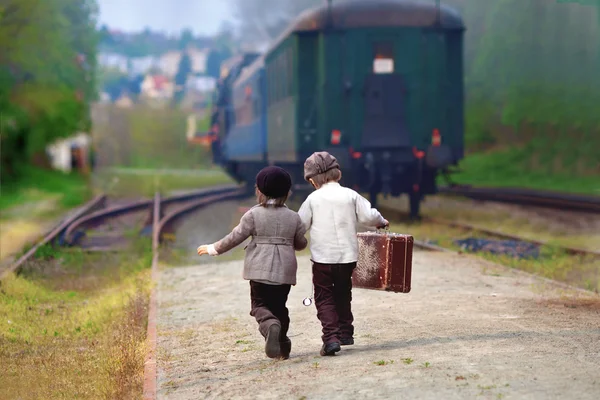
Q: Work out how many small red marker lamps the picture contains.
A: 2